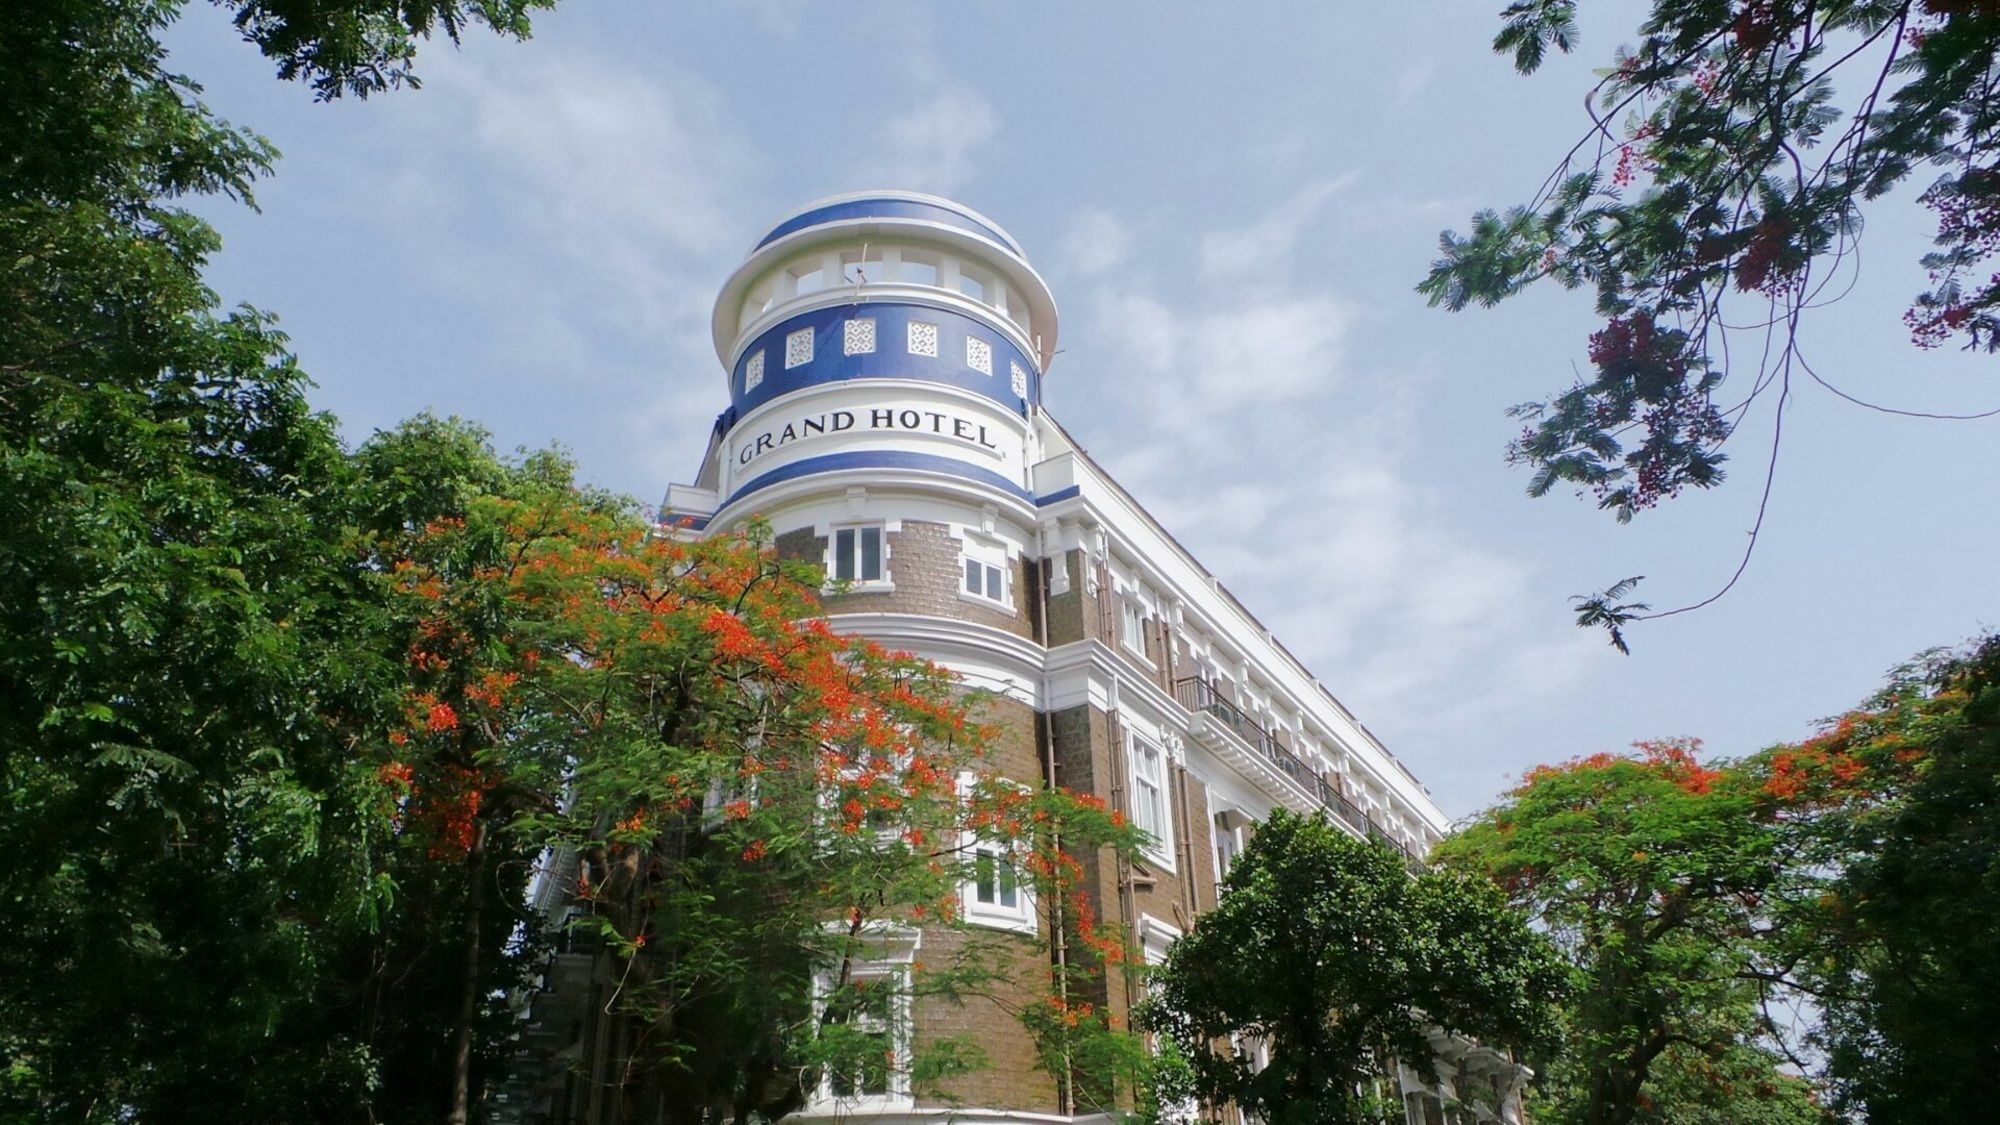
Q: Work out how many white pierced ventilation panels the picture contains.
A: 6